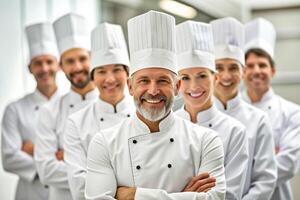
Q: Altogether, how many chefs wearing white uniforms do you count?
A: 7